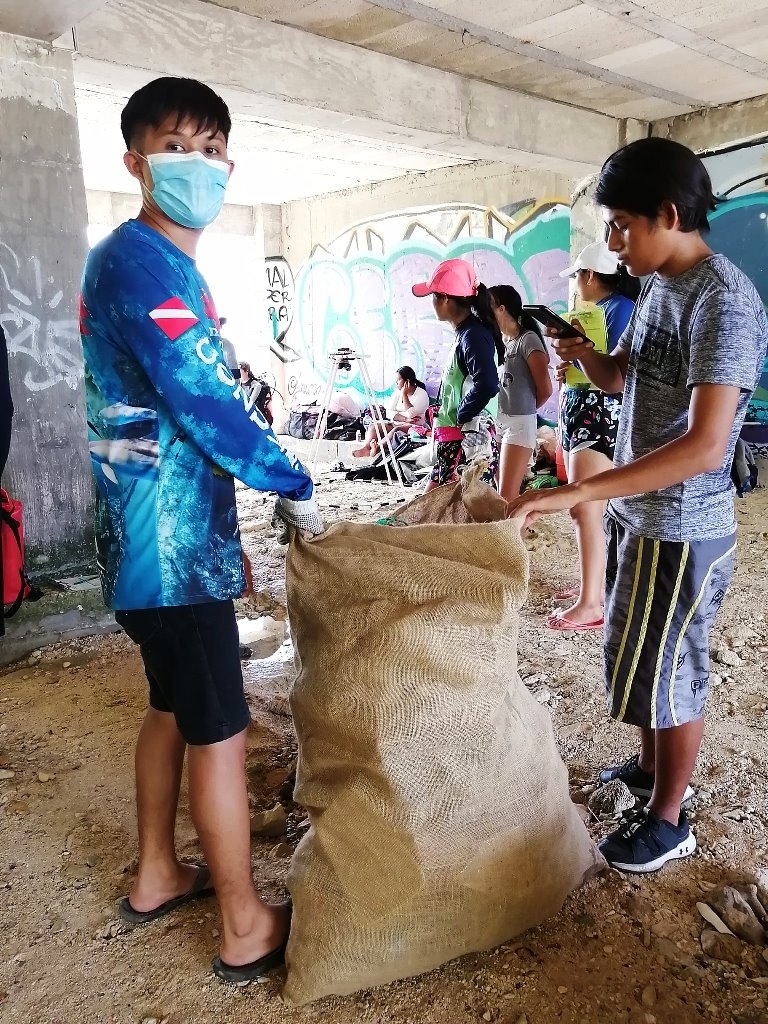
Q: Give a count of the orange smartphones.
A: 0